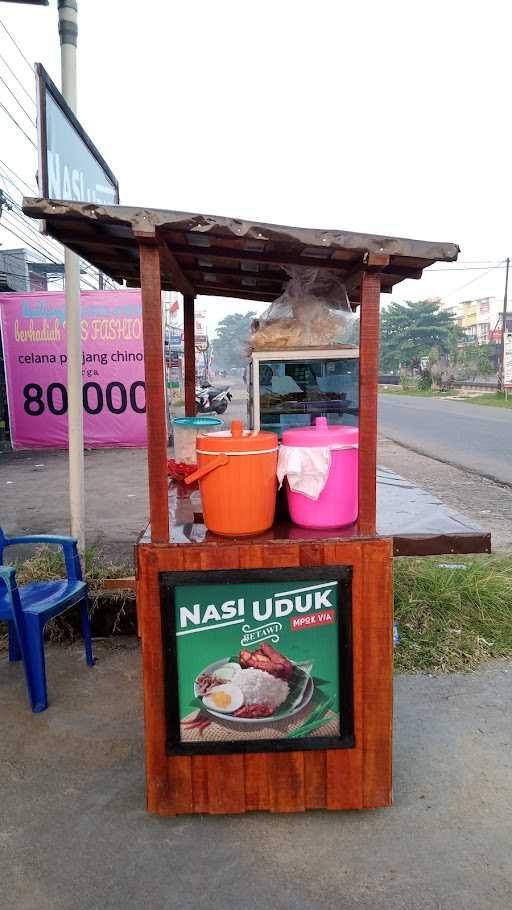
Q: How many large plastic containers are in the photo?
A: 2